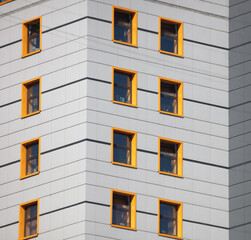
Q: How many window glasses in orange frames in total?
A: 12